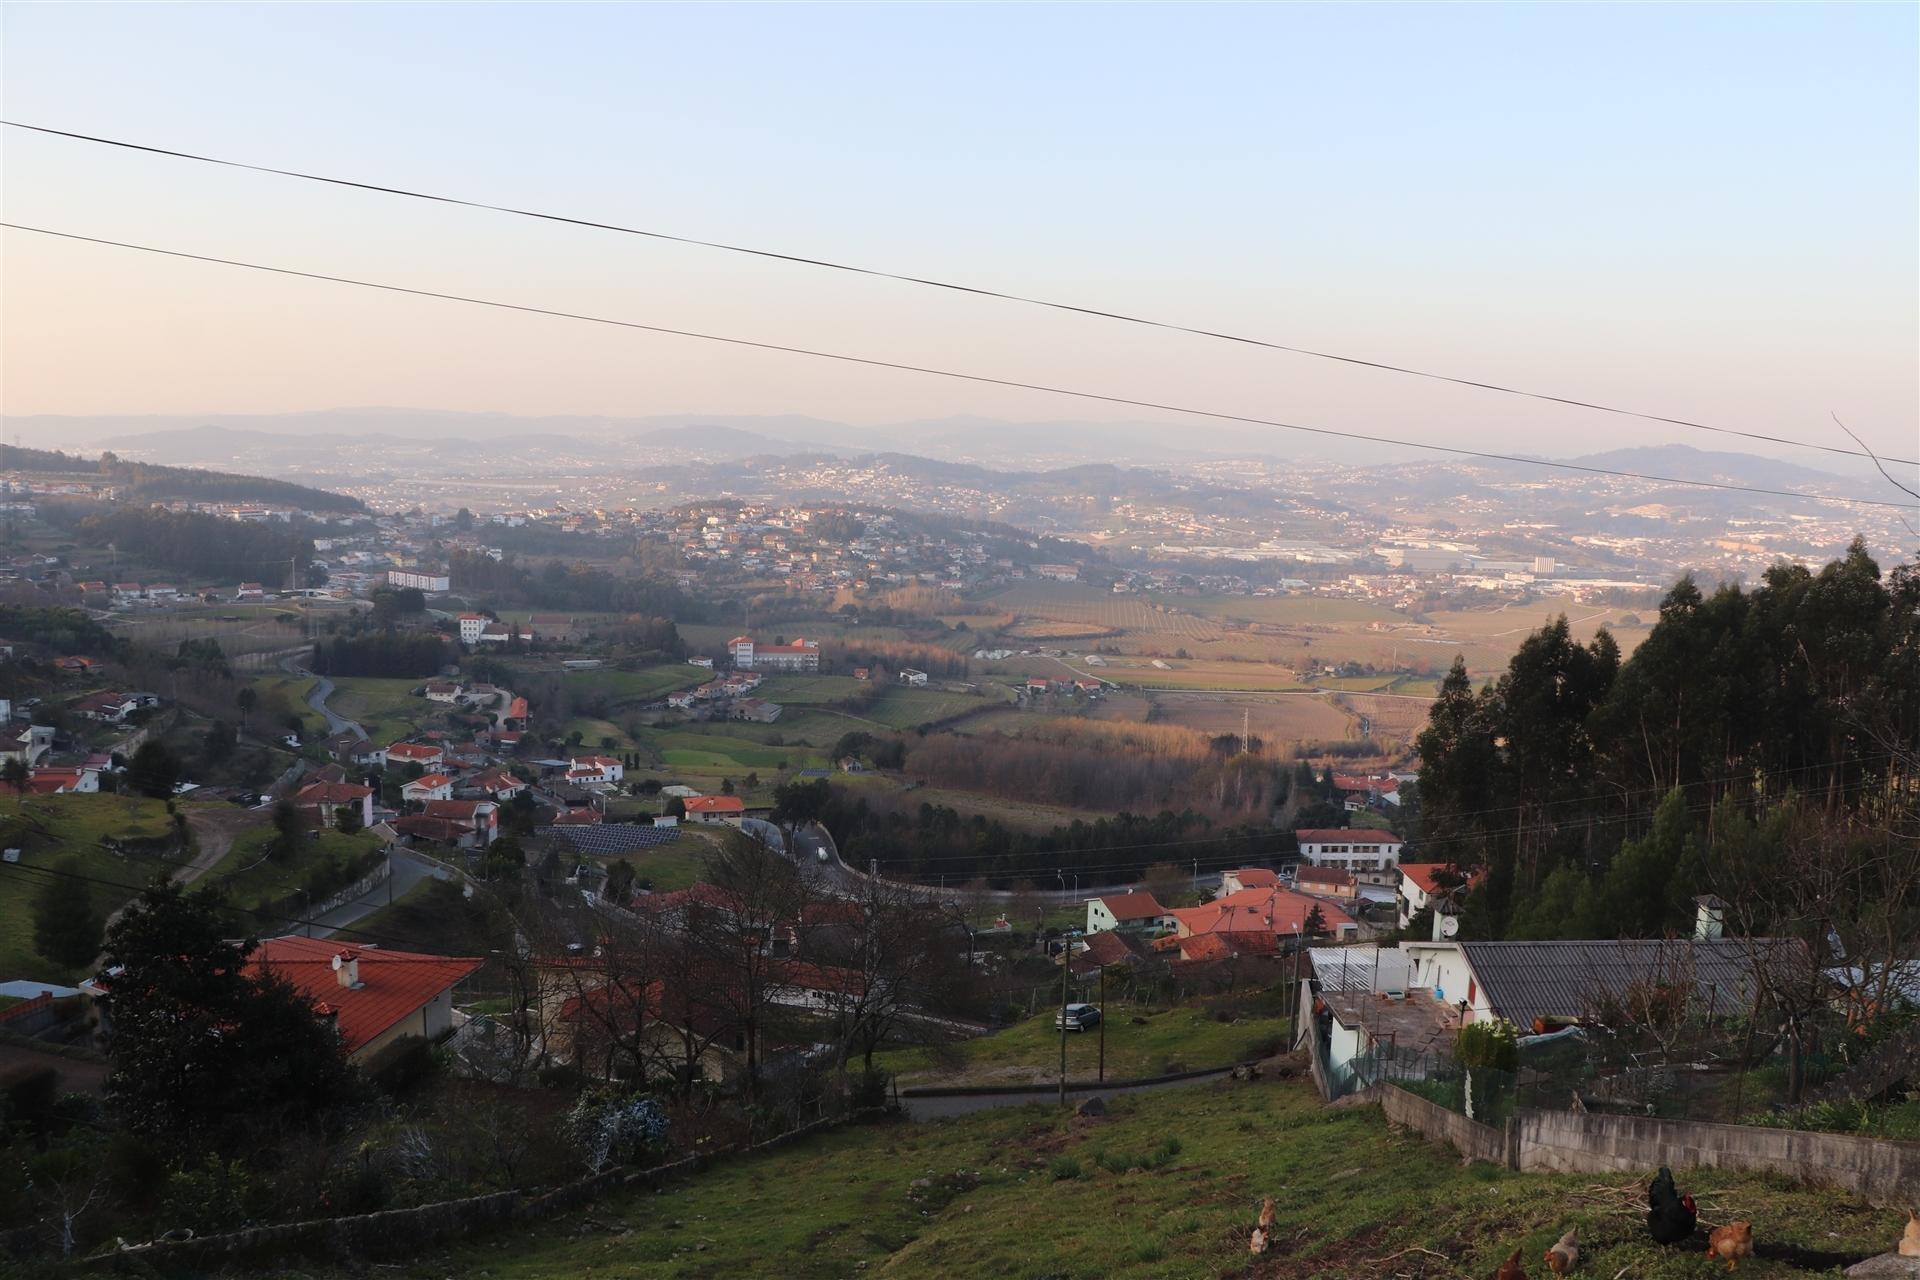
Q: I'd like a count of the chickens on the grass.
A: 7